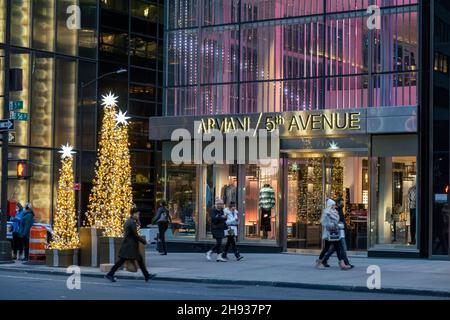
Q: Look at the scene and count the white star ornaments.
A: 3